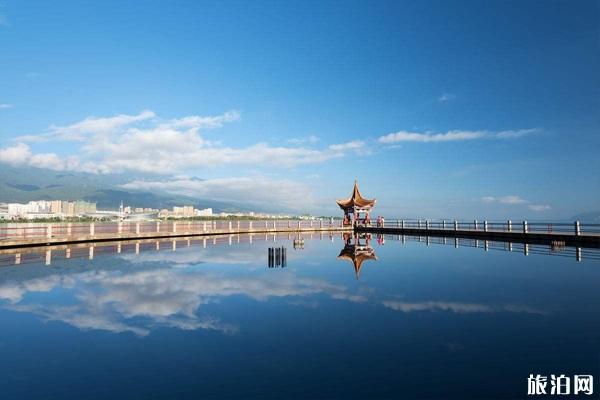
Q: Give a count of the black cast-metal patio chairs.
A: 0